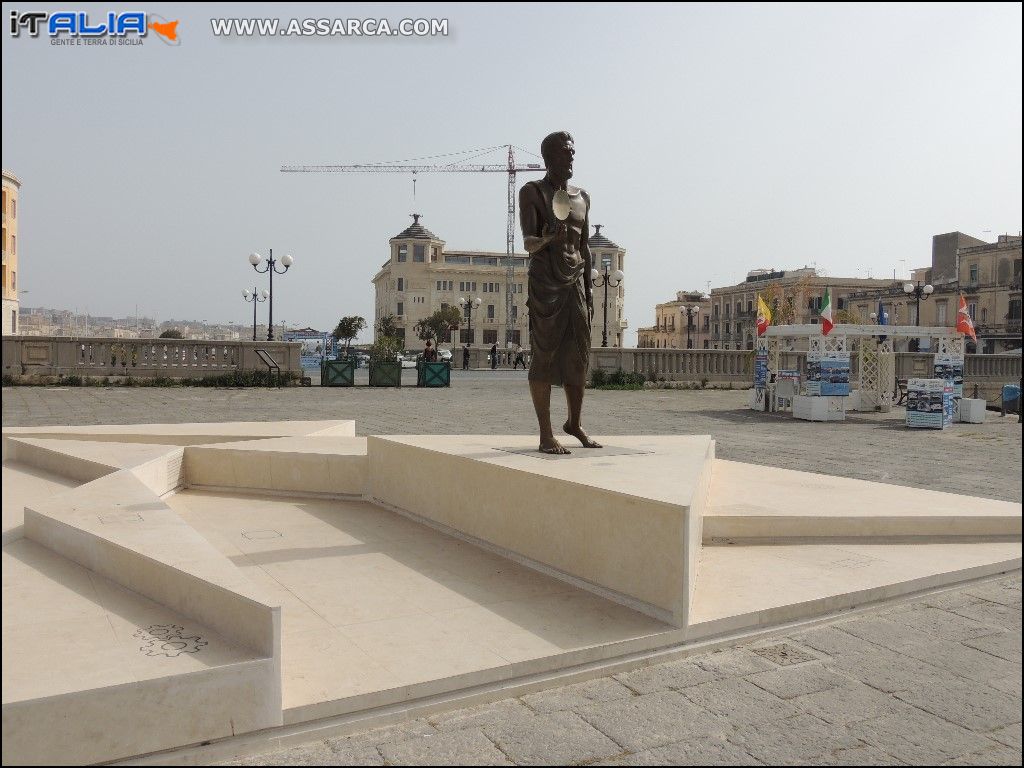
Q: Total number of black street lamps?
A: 6